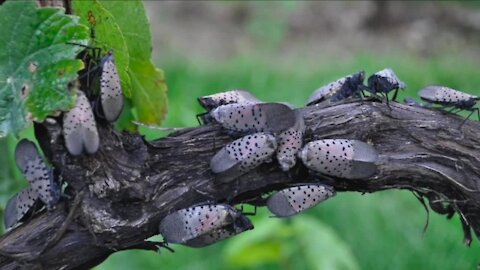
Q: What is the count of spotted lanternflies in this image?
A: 14